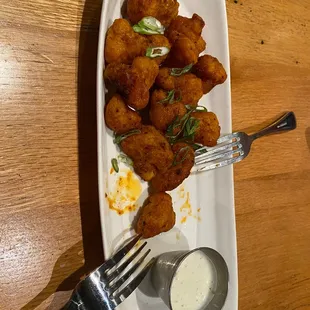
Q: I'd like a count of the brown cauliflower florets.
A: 12